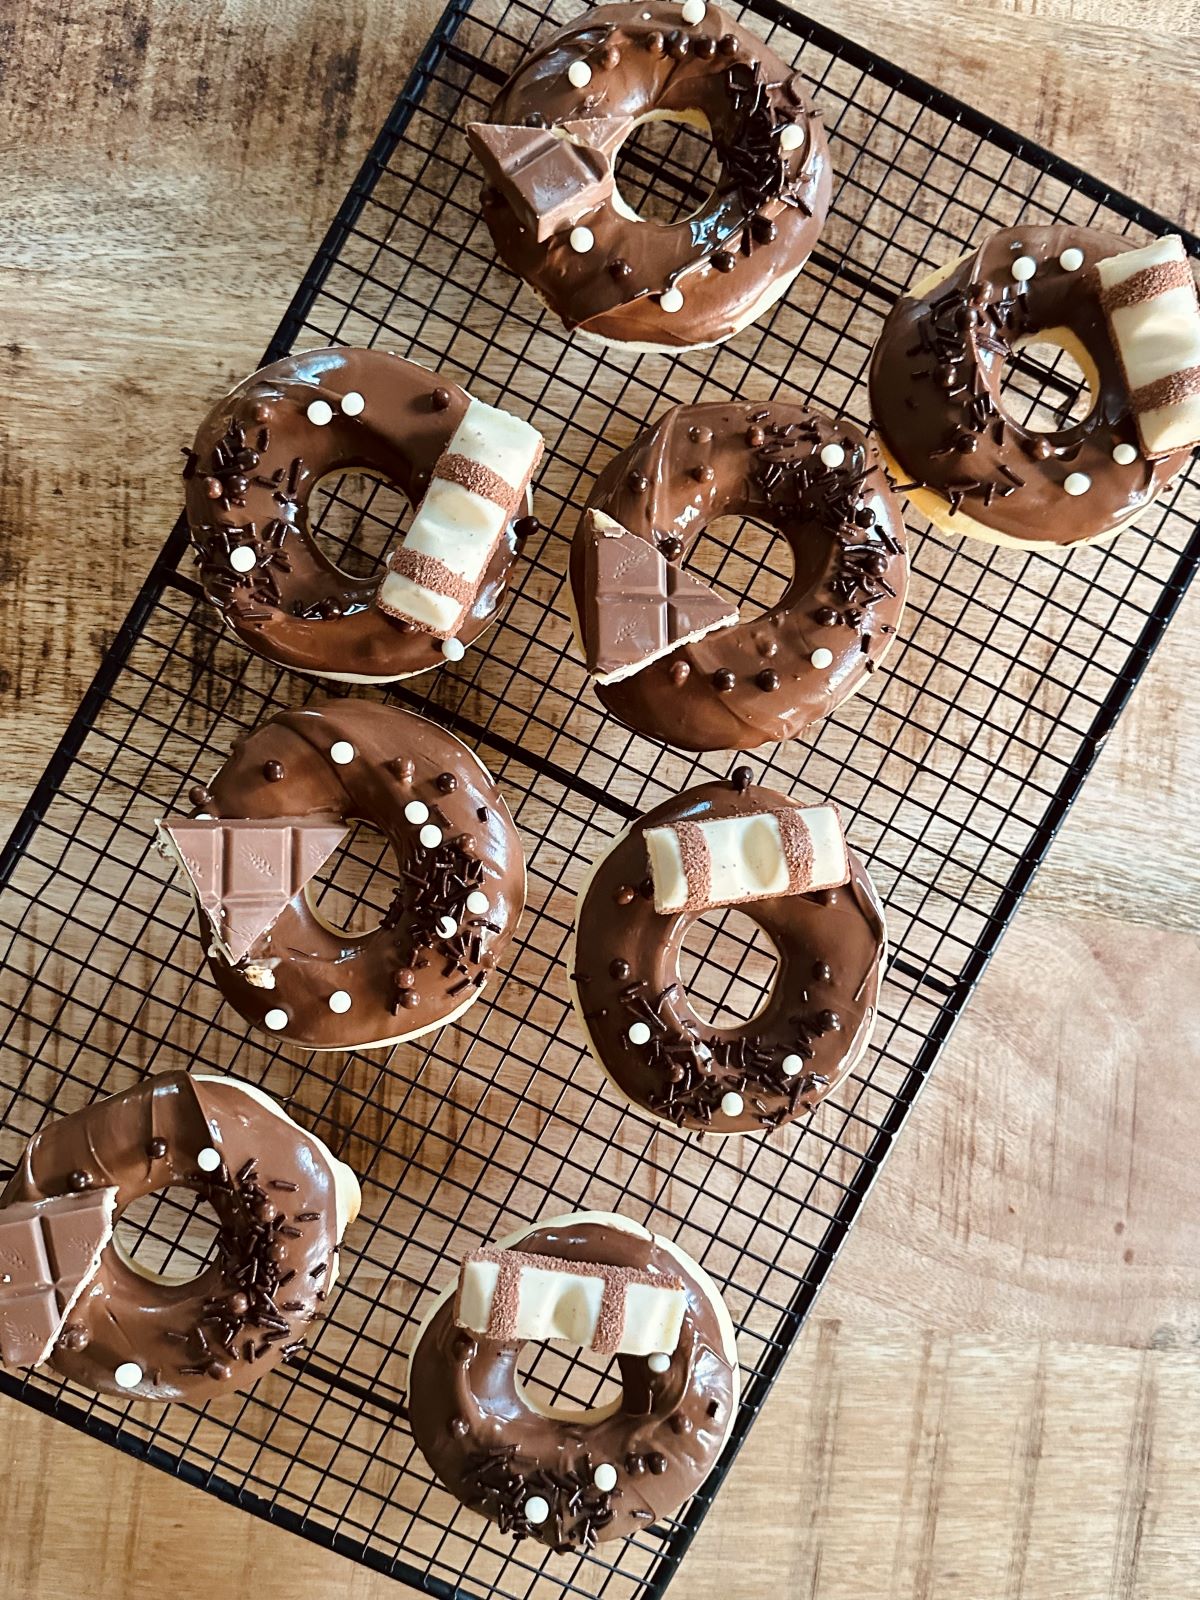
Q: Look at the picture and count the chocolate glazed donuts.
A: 8